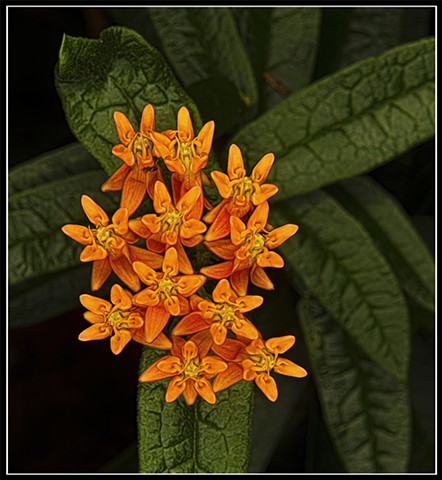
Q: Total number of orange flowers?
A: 11